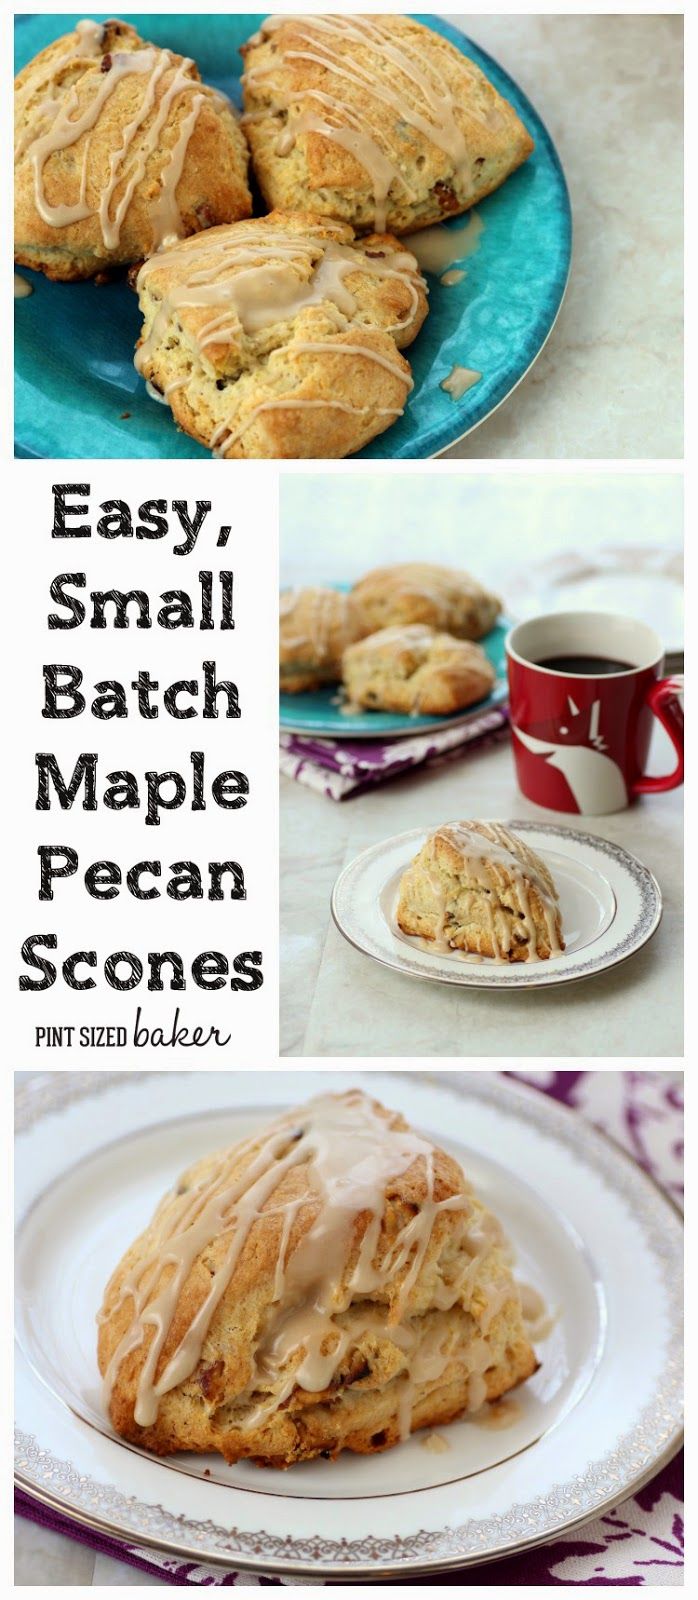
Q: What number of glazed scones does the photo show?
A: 8